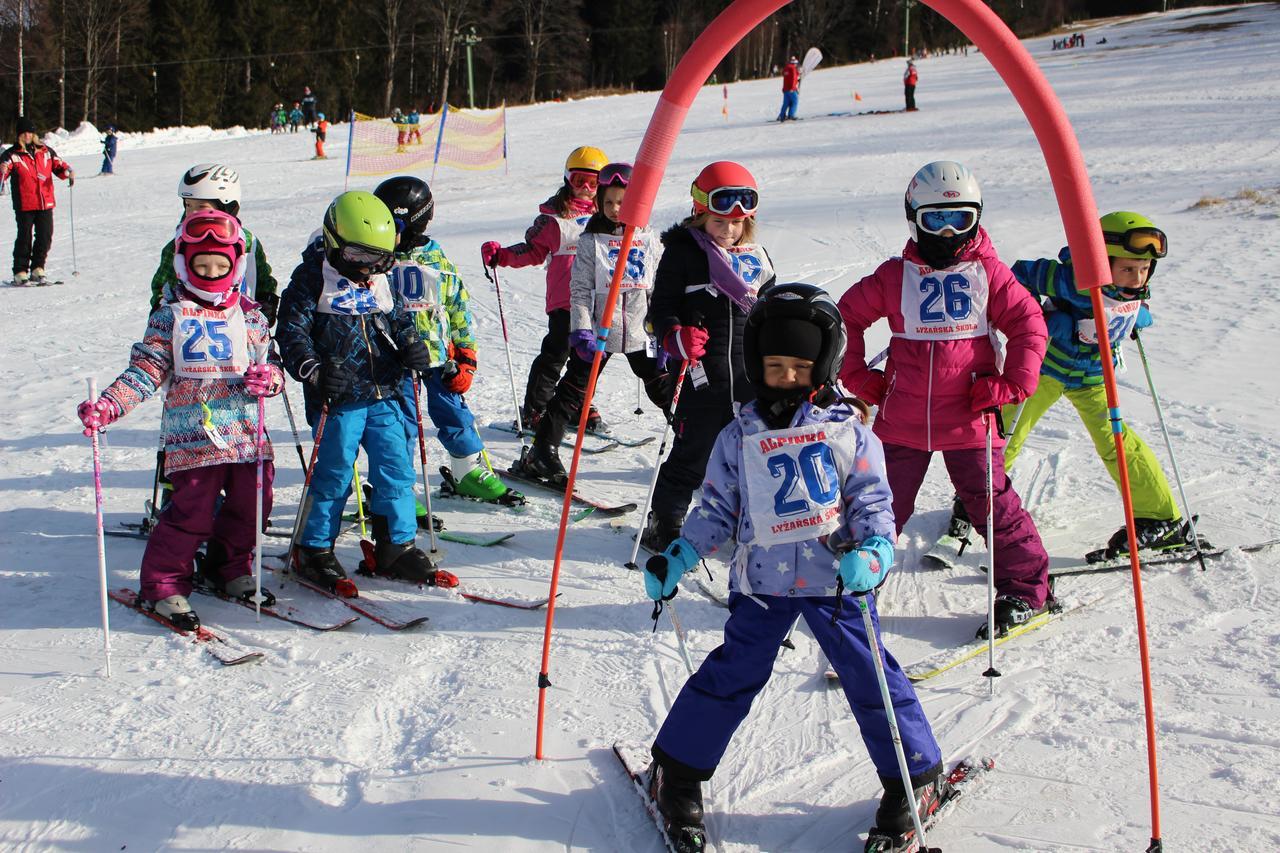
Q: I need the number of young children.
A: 10